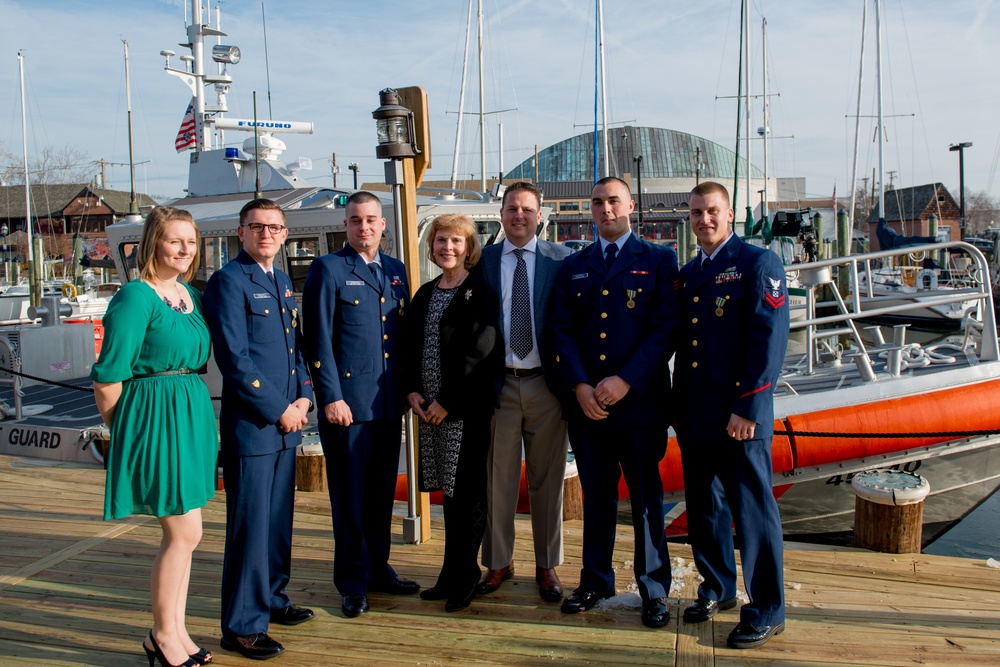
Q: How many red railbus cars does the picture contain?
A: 0